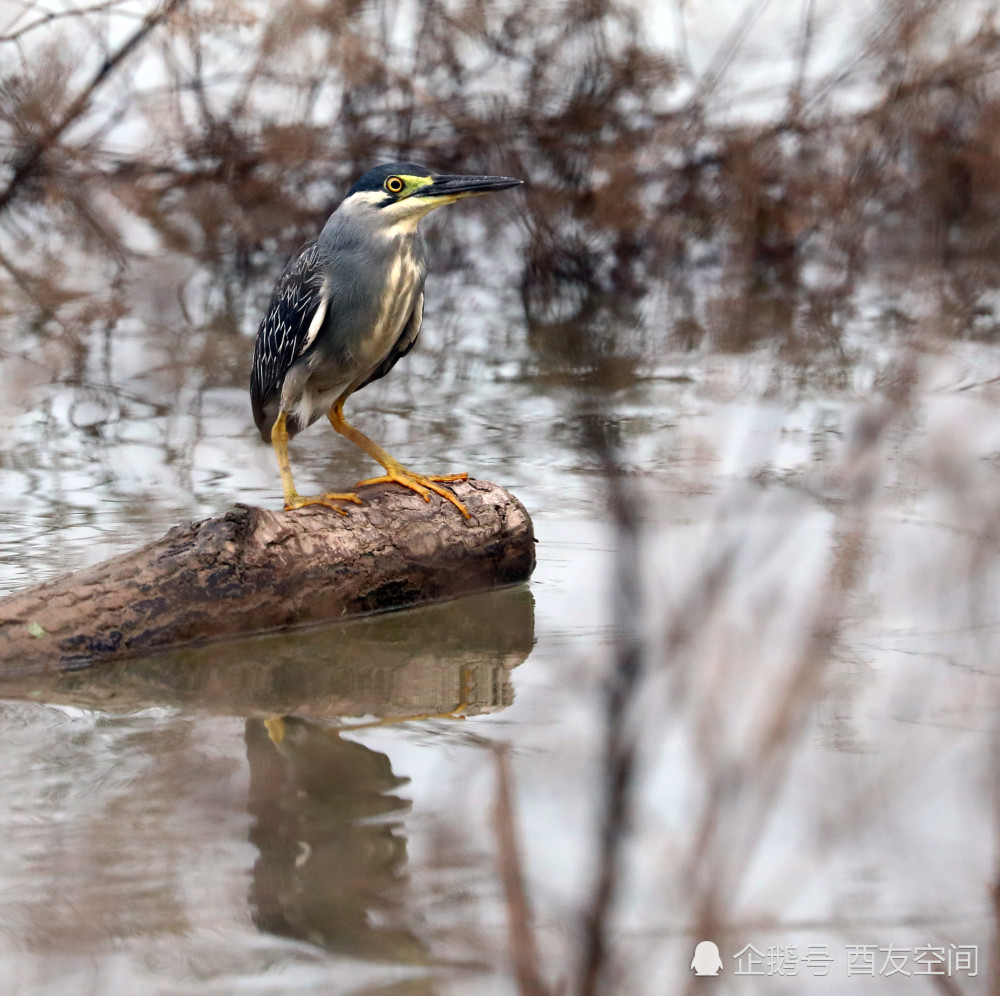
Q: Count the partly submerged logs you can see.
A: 1